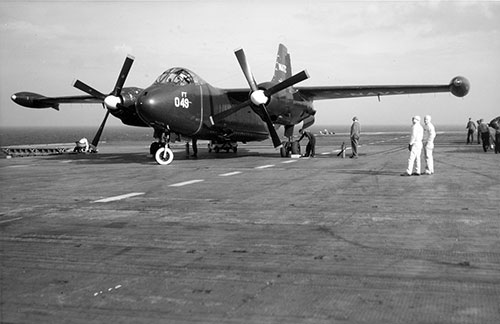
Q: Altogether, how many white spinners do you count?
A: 2